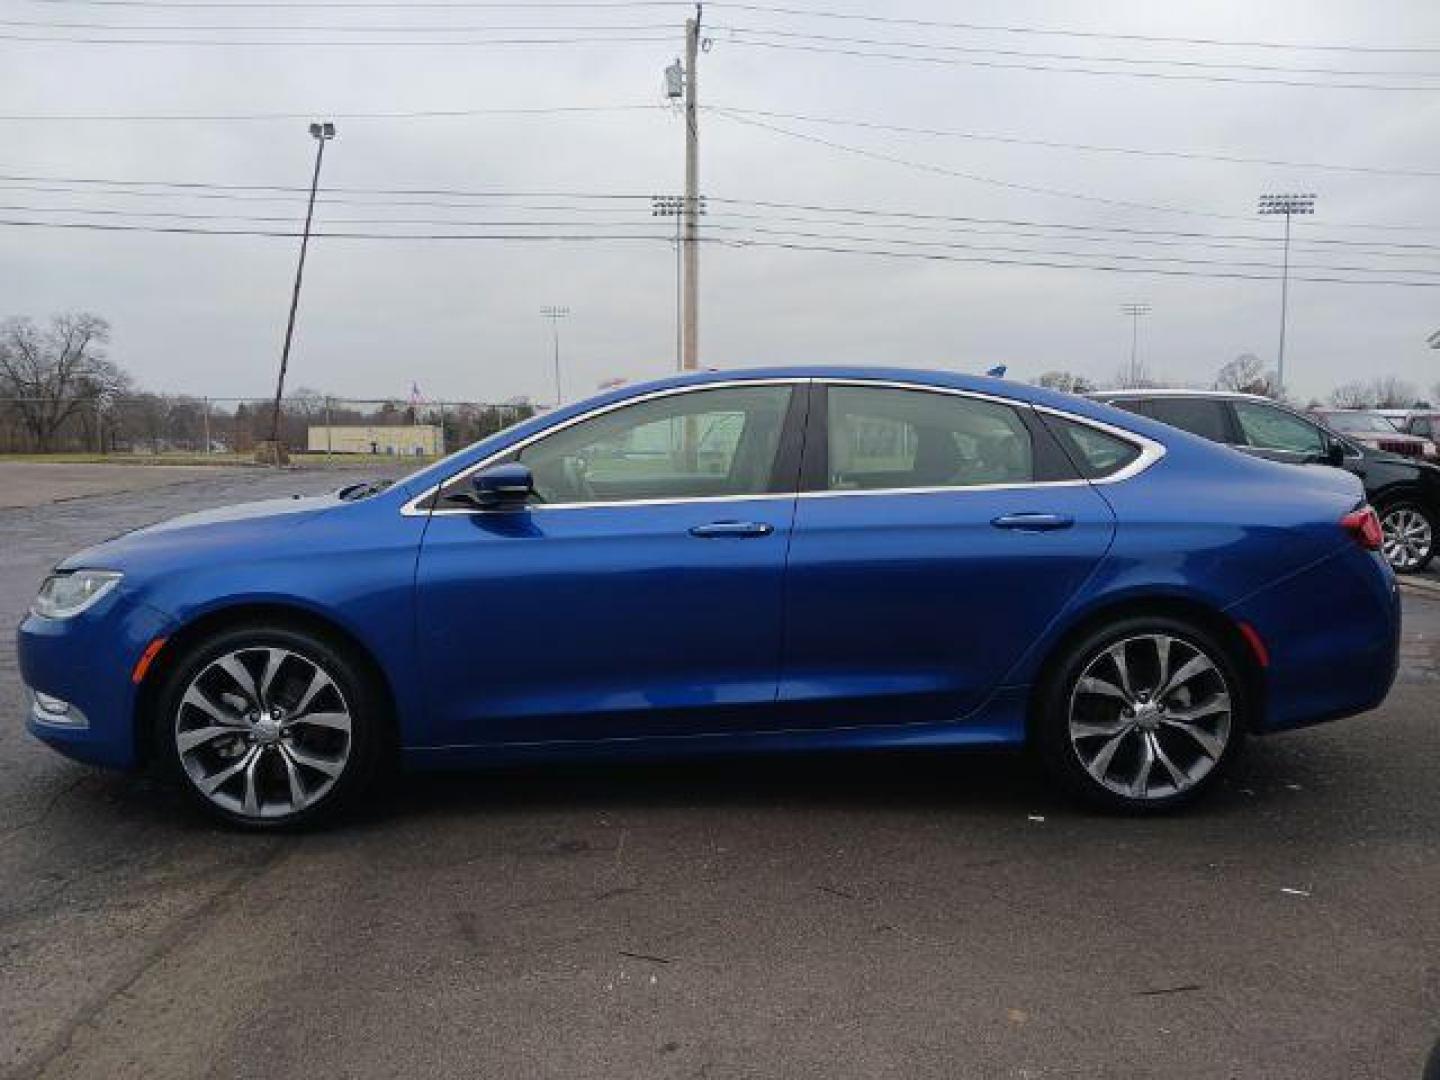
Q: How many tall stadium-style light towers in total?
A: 4